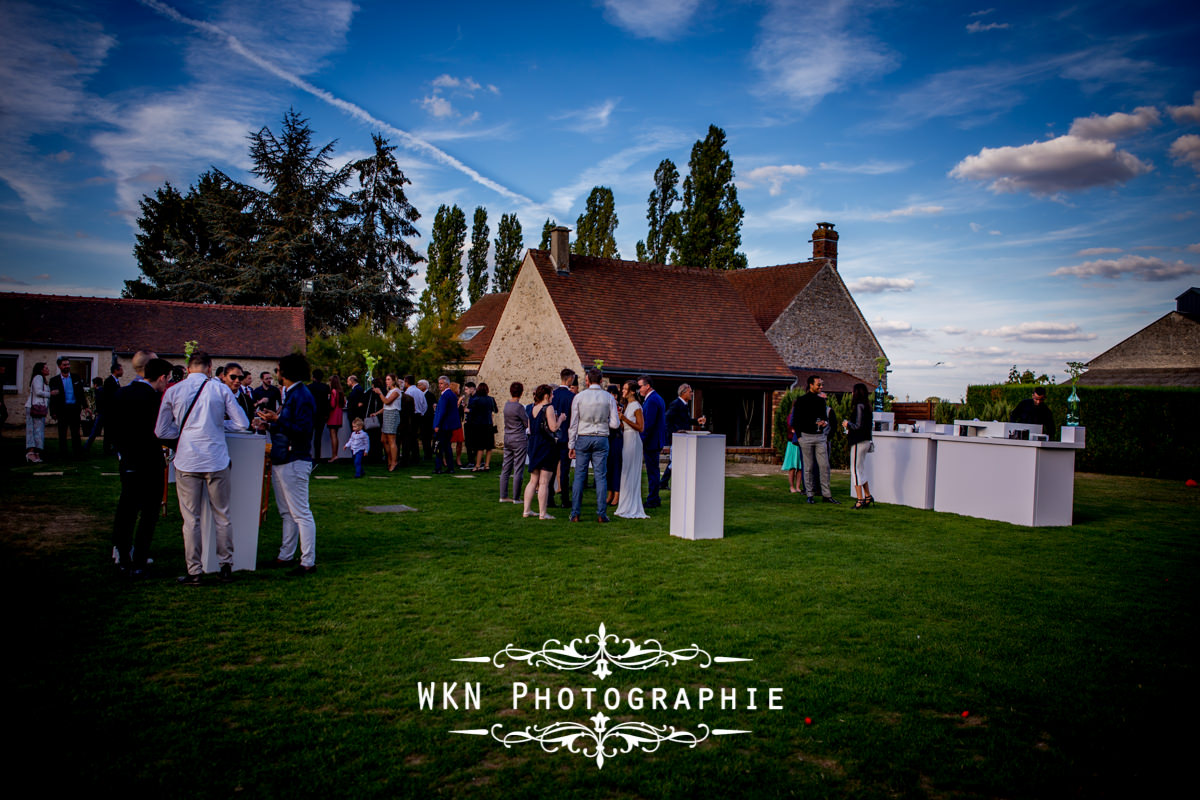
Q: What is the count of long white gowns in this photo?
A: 1